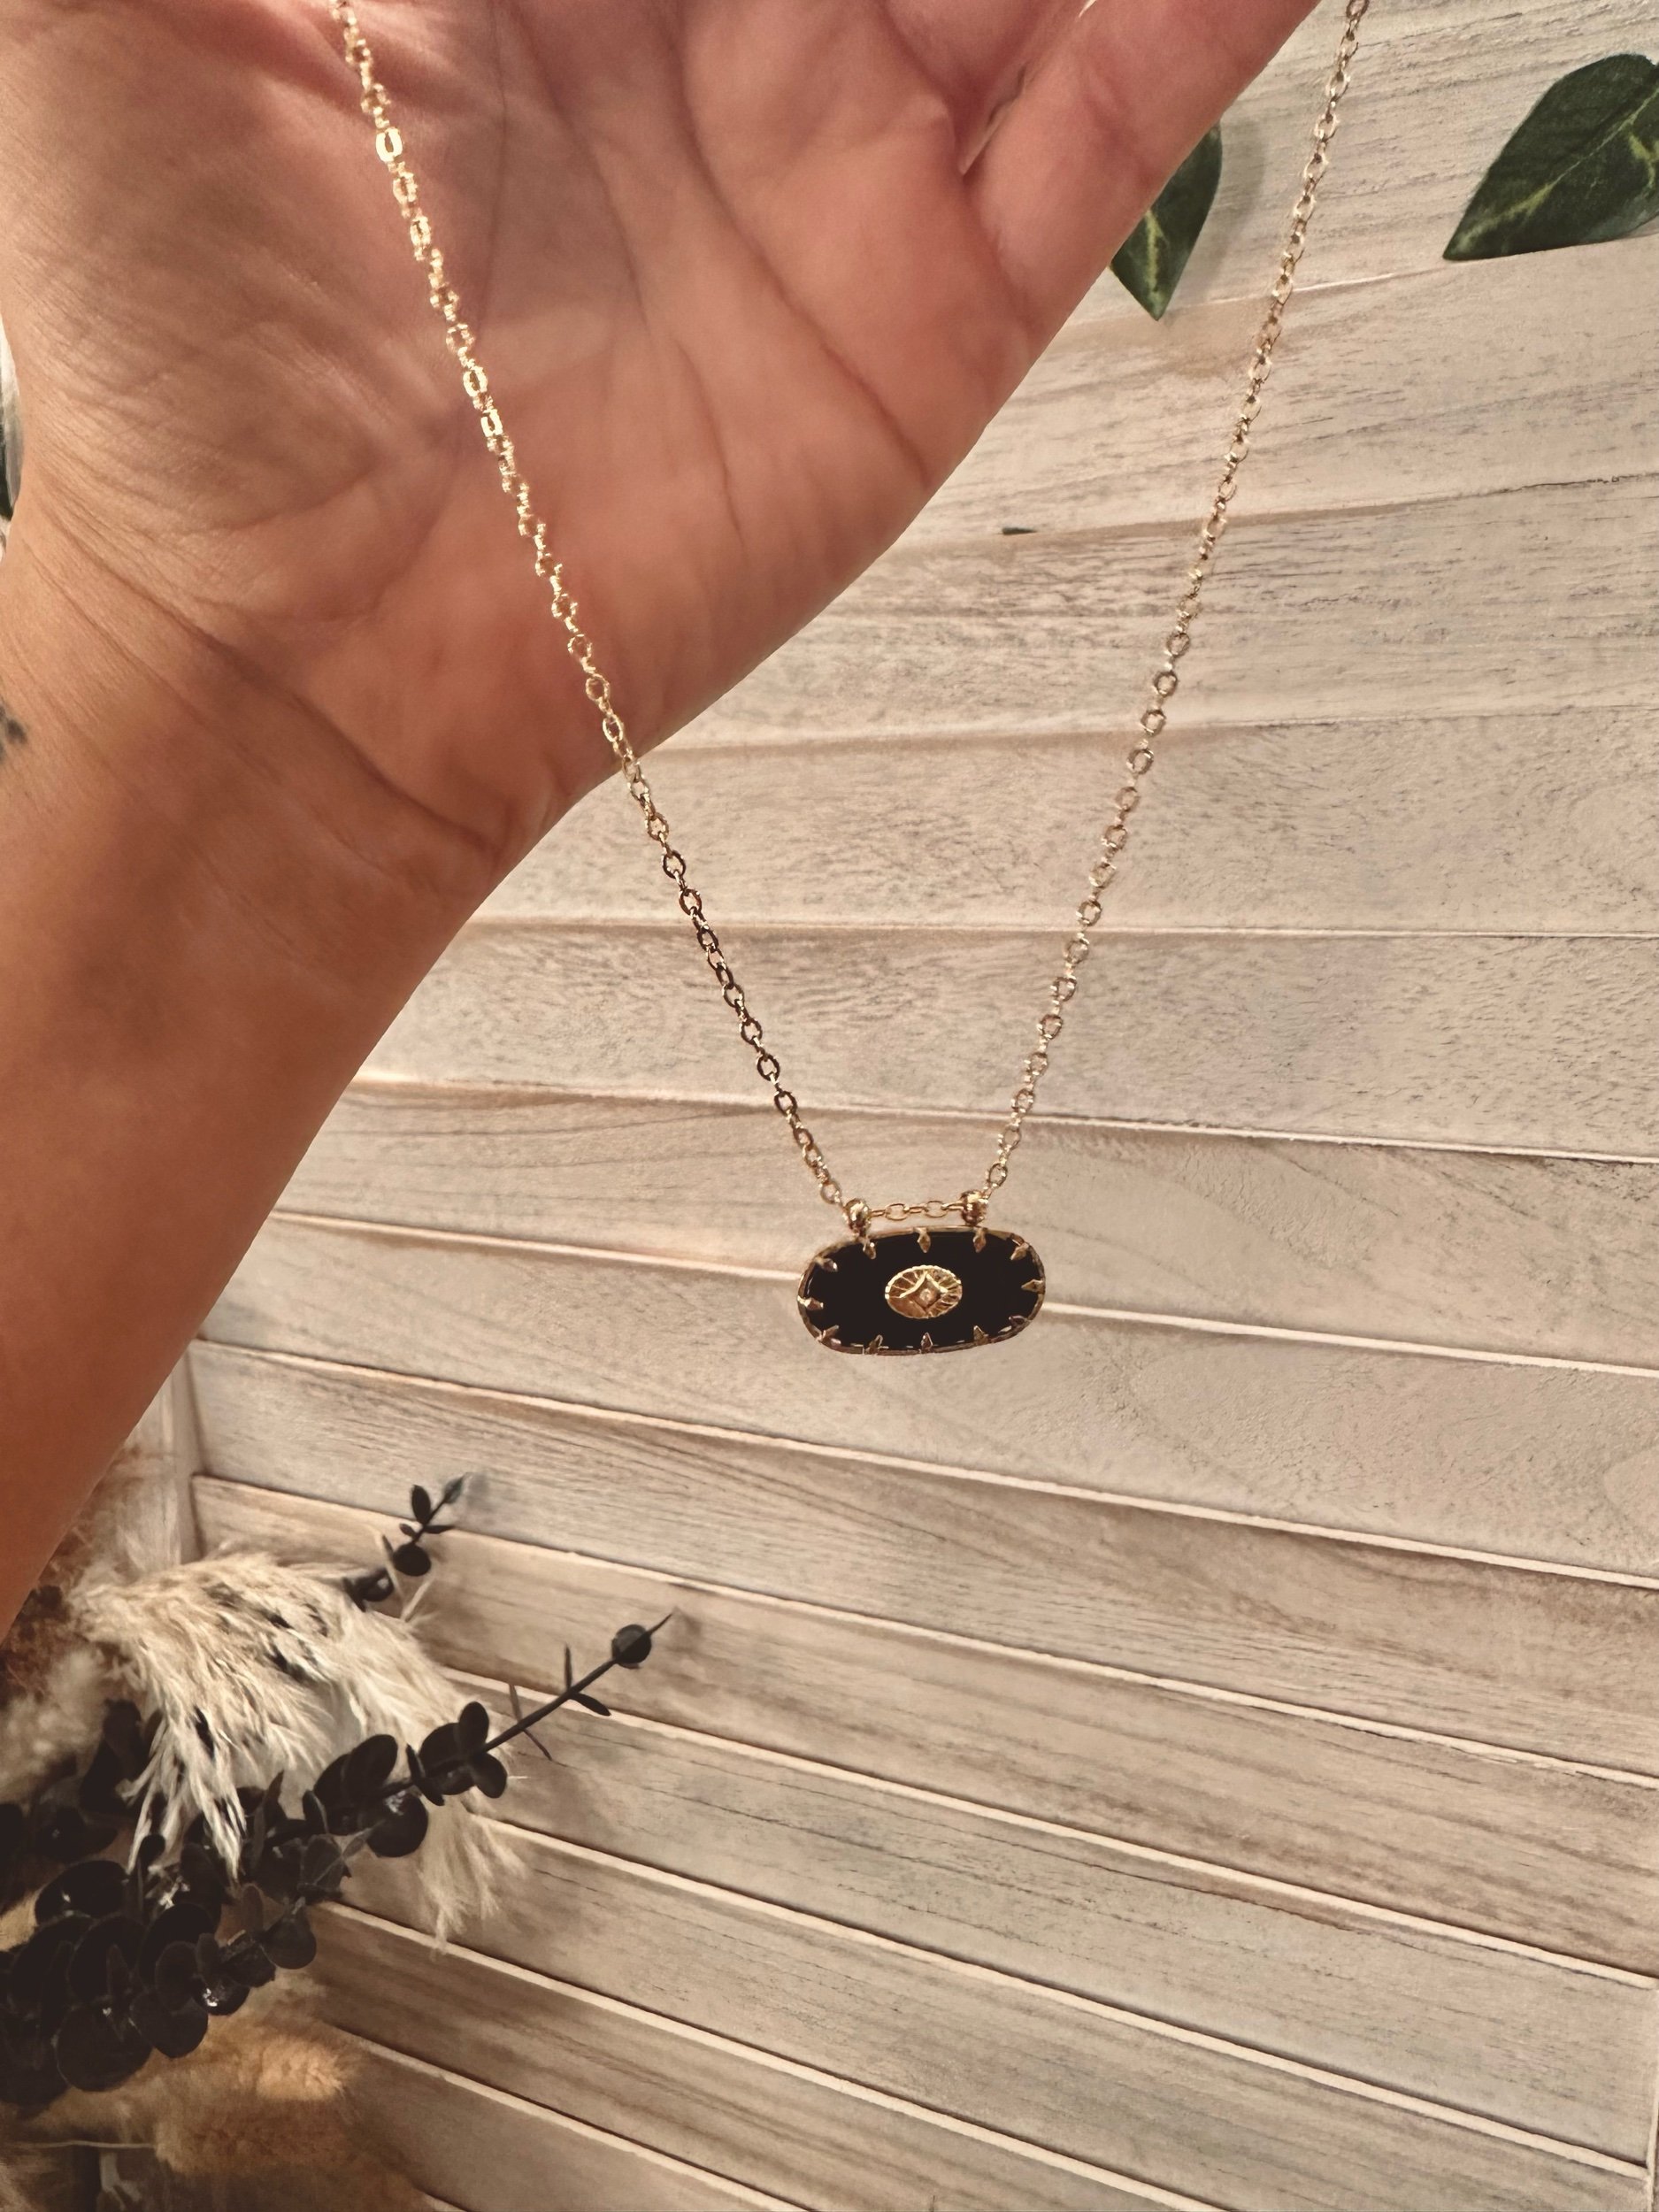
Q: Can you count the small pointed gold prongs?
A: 12